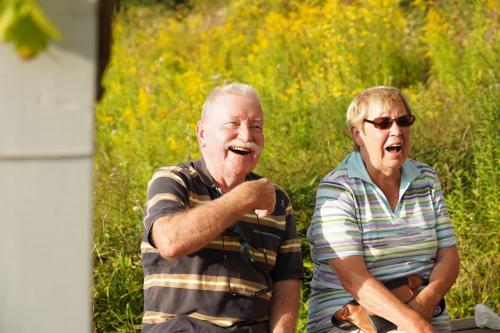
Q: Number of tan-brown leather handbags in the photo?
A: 1